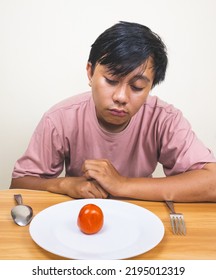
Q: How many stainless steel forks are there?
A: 1